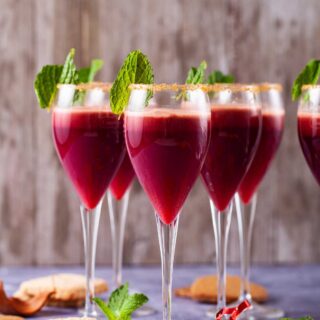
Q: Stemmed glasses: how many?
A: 6